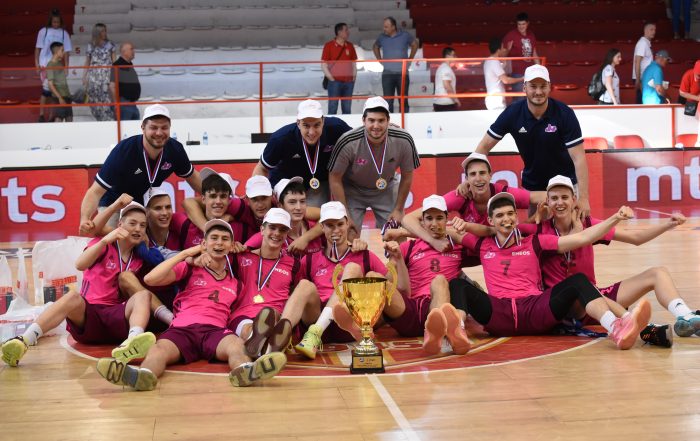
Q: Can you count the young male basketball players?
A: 12